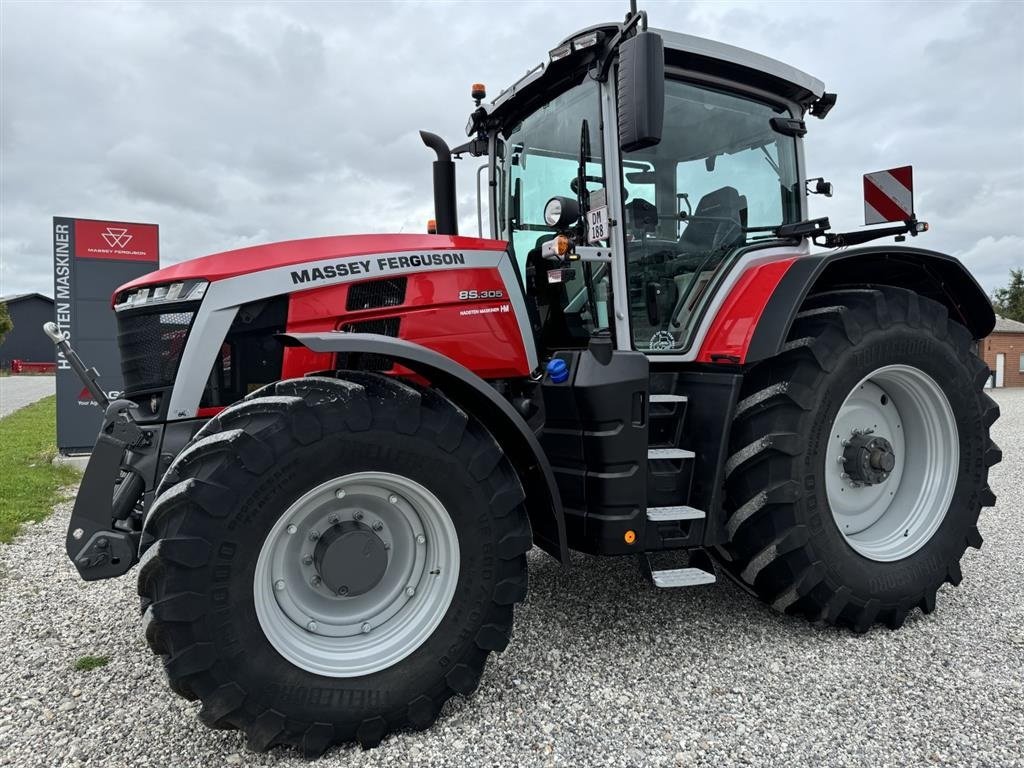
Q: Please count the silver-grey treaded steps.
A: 4